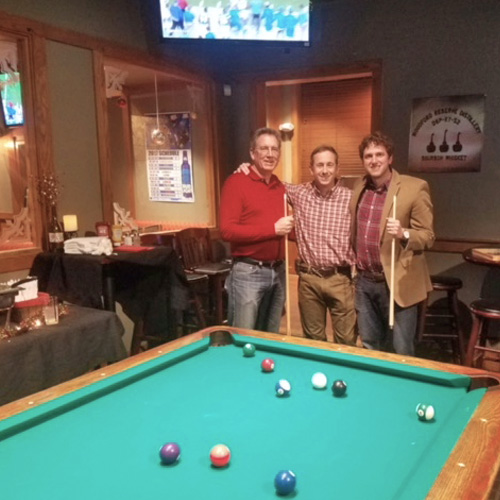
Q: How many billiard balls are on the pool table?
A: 9